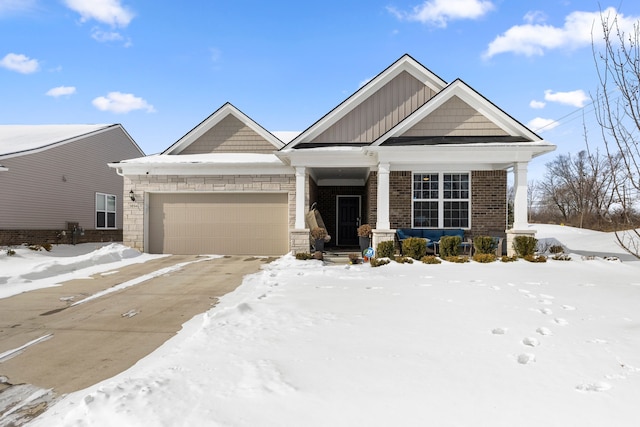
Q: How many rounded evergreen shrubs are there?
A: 5